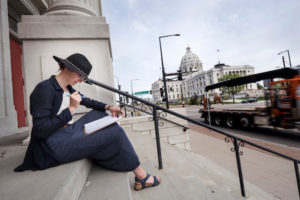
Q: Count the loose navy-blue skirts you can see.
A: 1